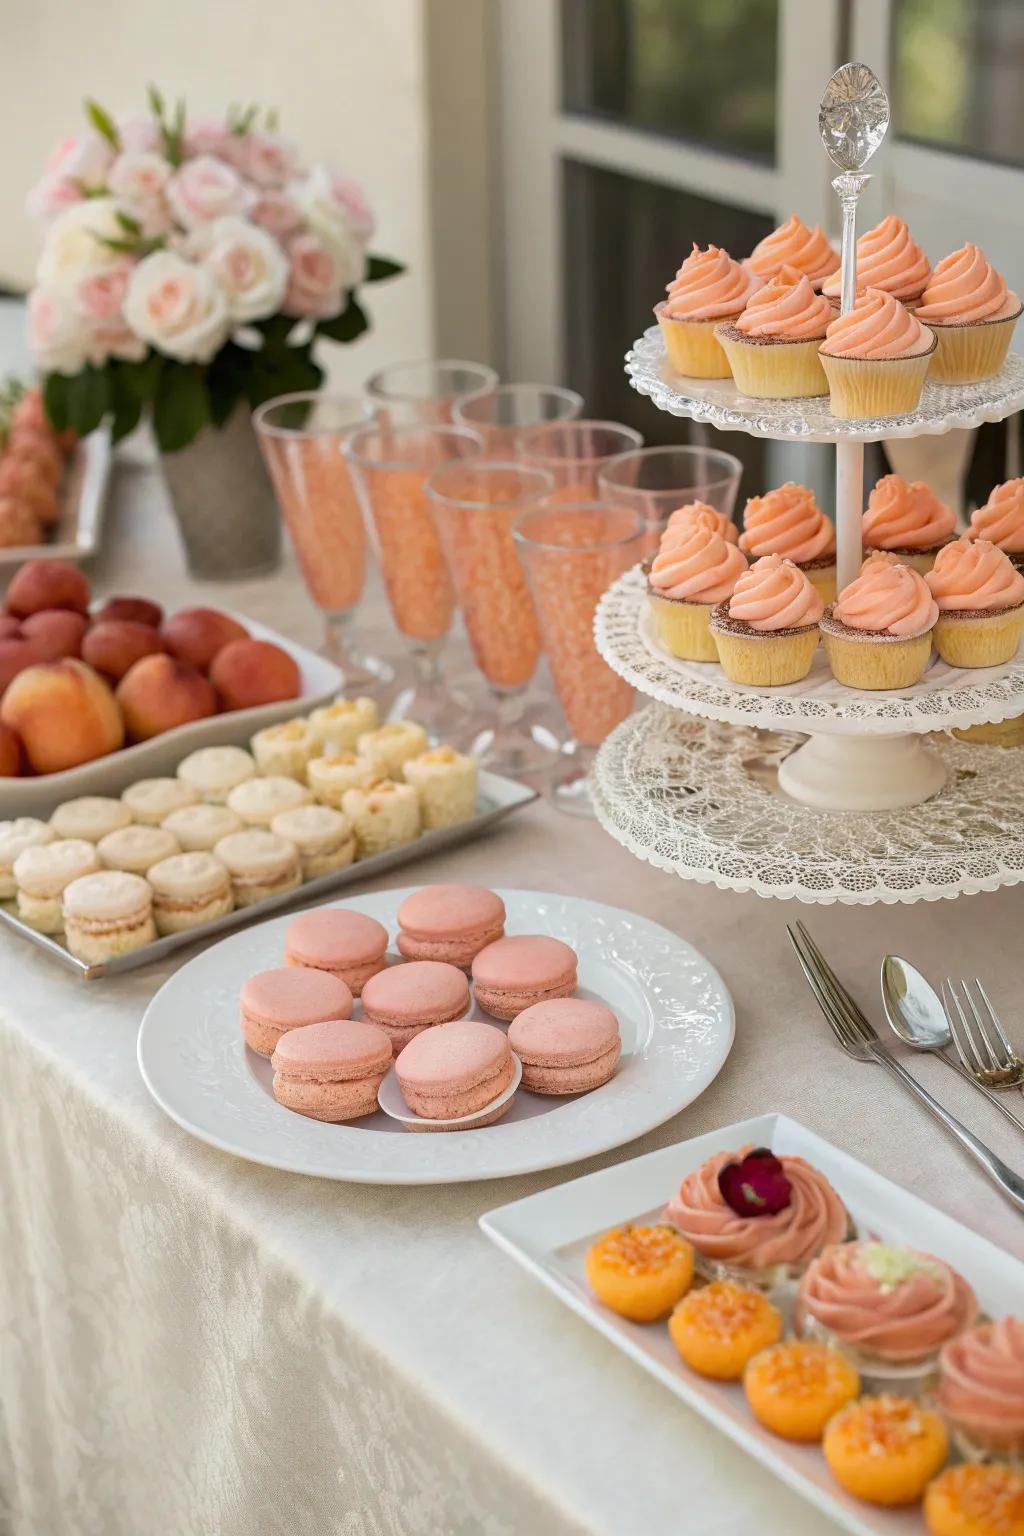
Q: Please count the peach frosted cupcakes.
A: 14